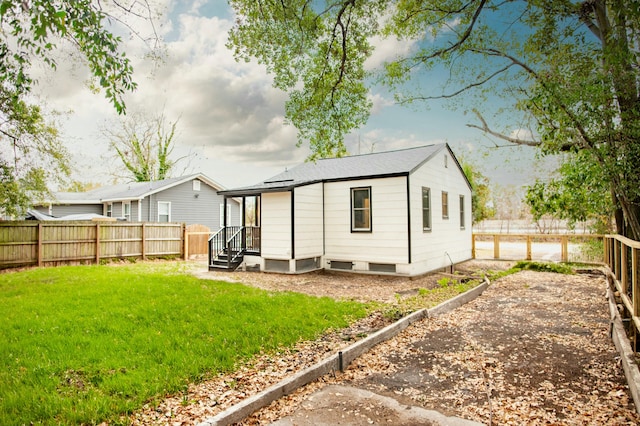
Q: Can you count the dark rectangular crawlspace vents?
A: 4